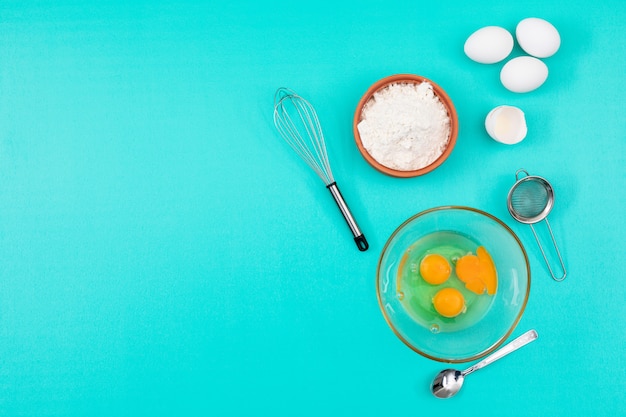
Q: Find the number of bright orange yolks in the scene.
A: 3